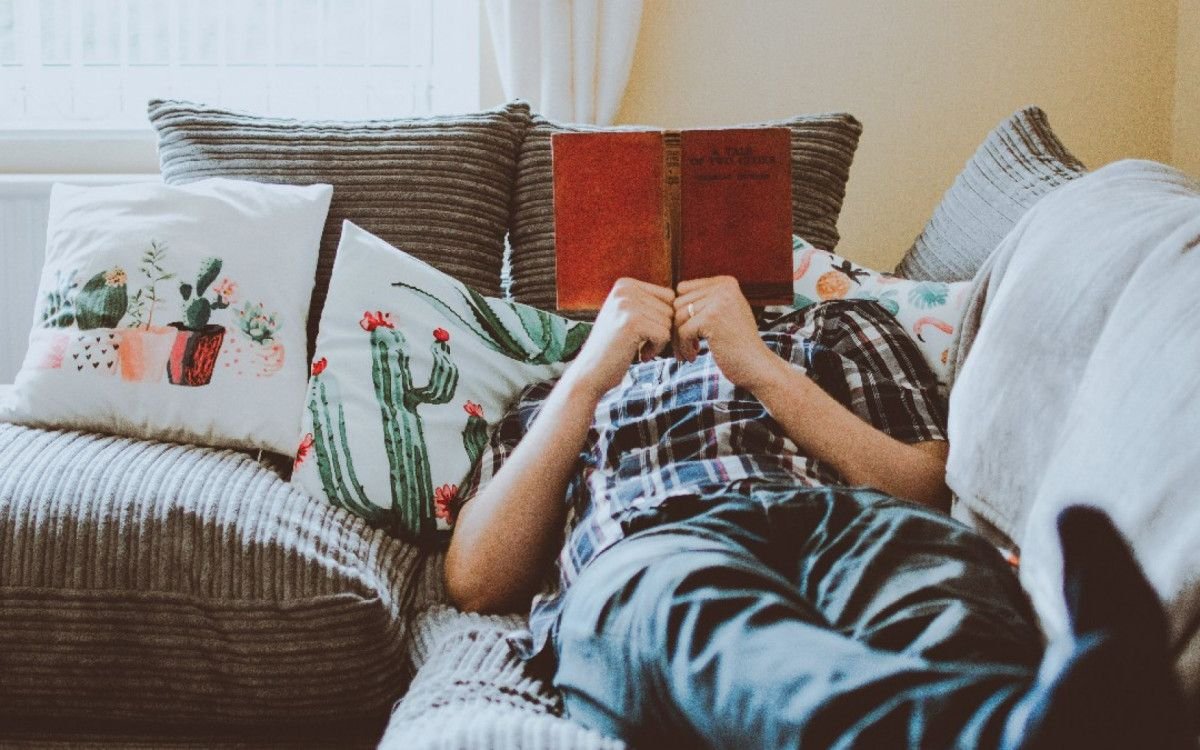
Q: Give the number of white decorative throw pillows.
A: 3